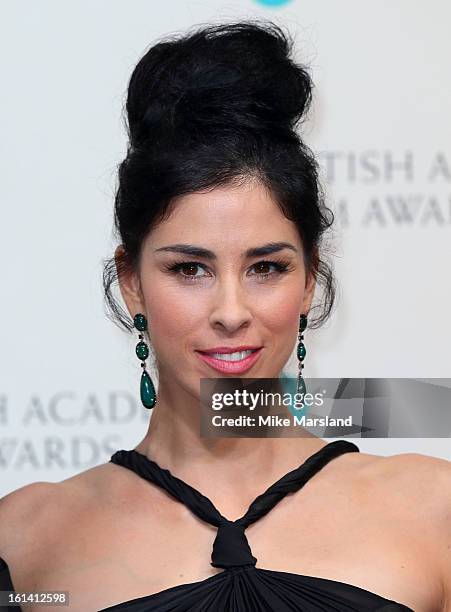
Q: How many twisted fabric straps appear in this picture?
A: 2